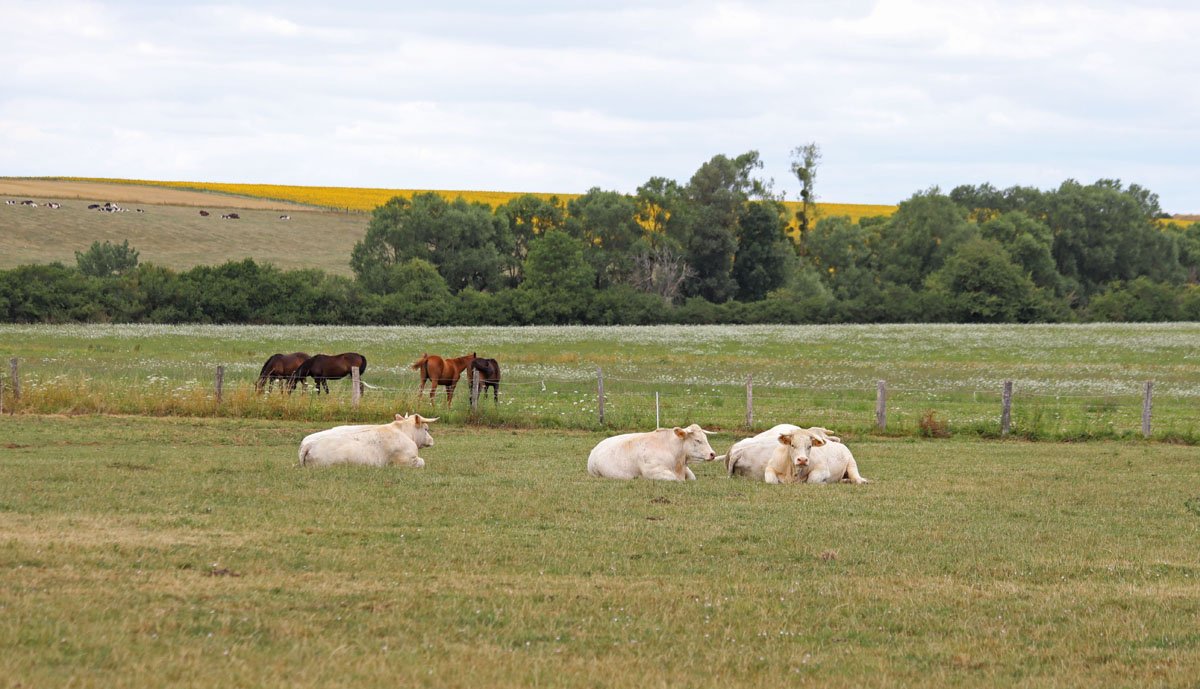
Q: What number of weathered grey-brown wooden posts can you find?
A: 9